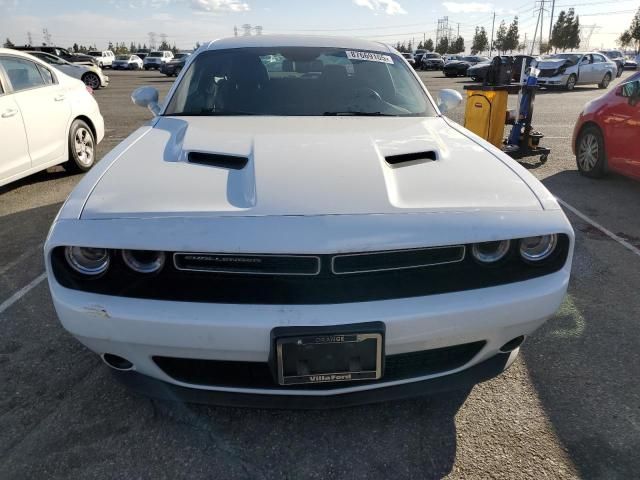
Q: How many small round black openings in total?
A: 2